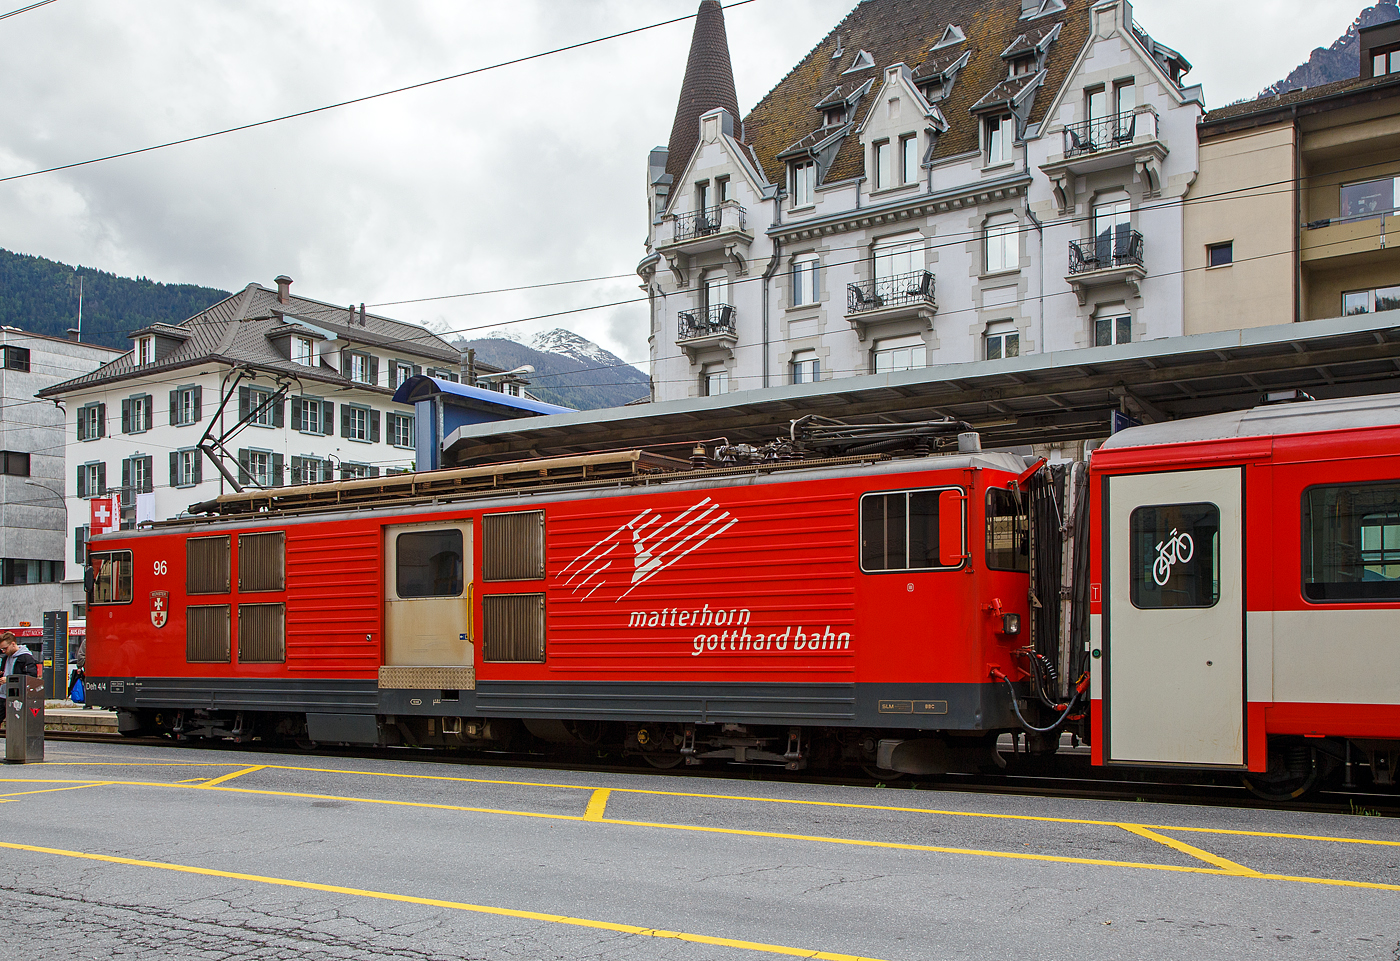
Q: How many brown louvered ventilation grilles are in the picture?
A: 6